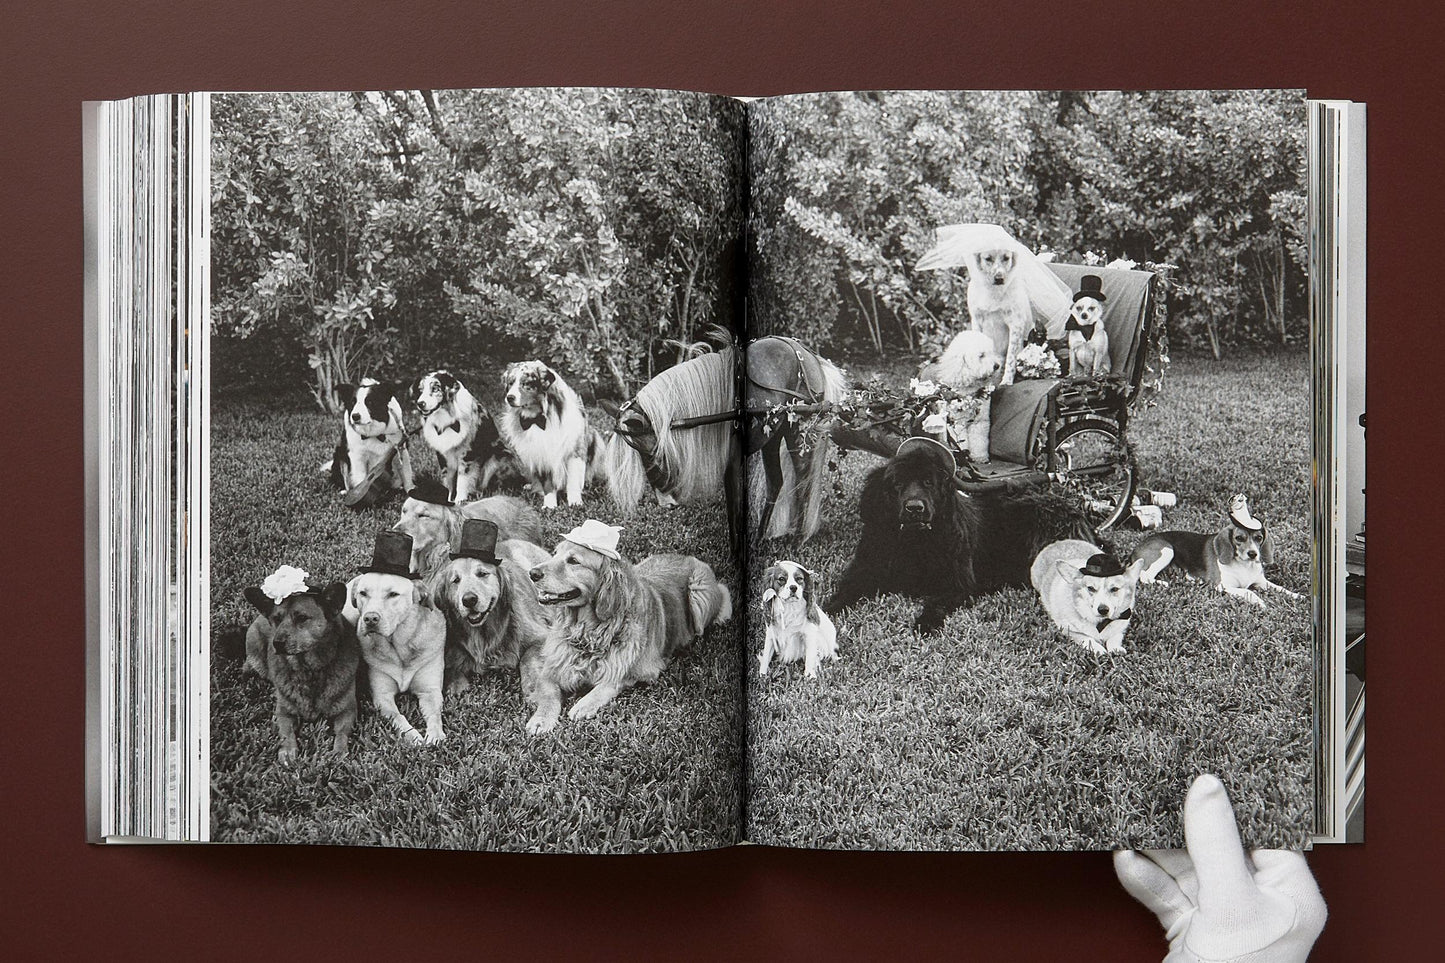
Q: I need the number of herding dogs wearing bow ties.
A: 4